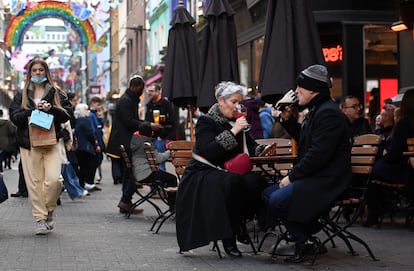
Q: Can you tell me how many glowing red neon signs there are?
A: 1